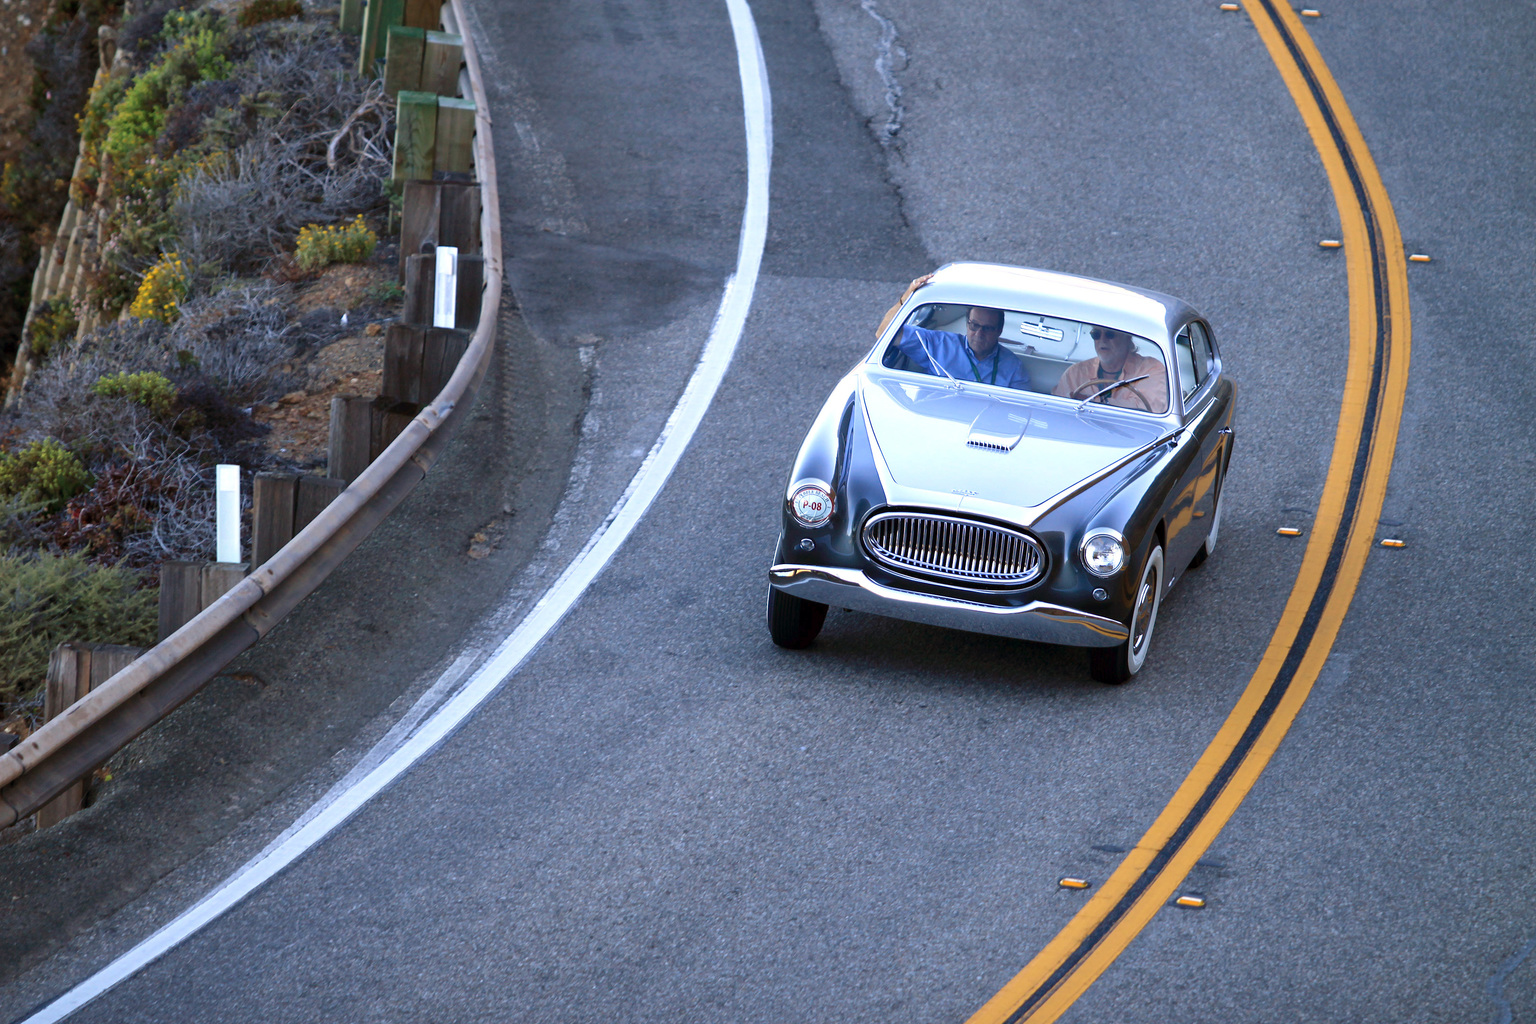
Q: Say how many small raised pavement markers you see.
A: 8